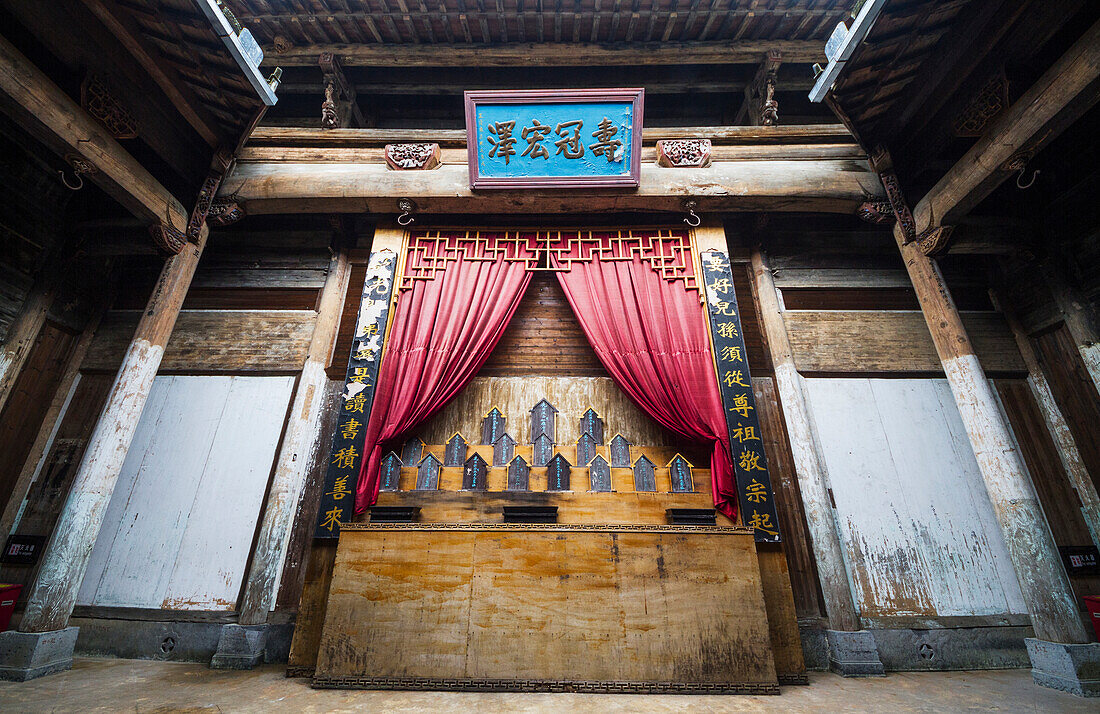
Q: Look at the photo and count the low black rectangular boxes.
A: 3